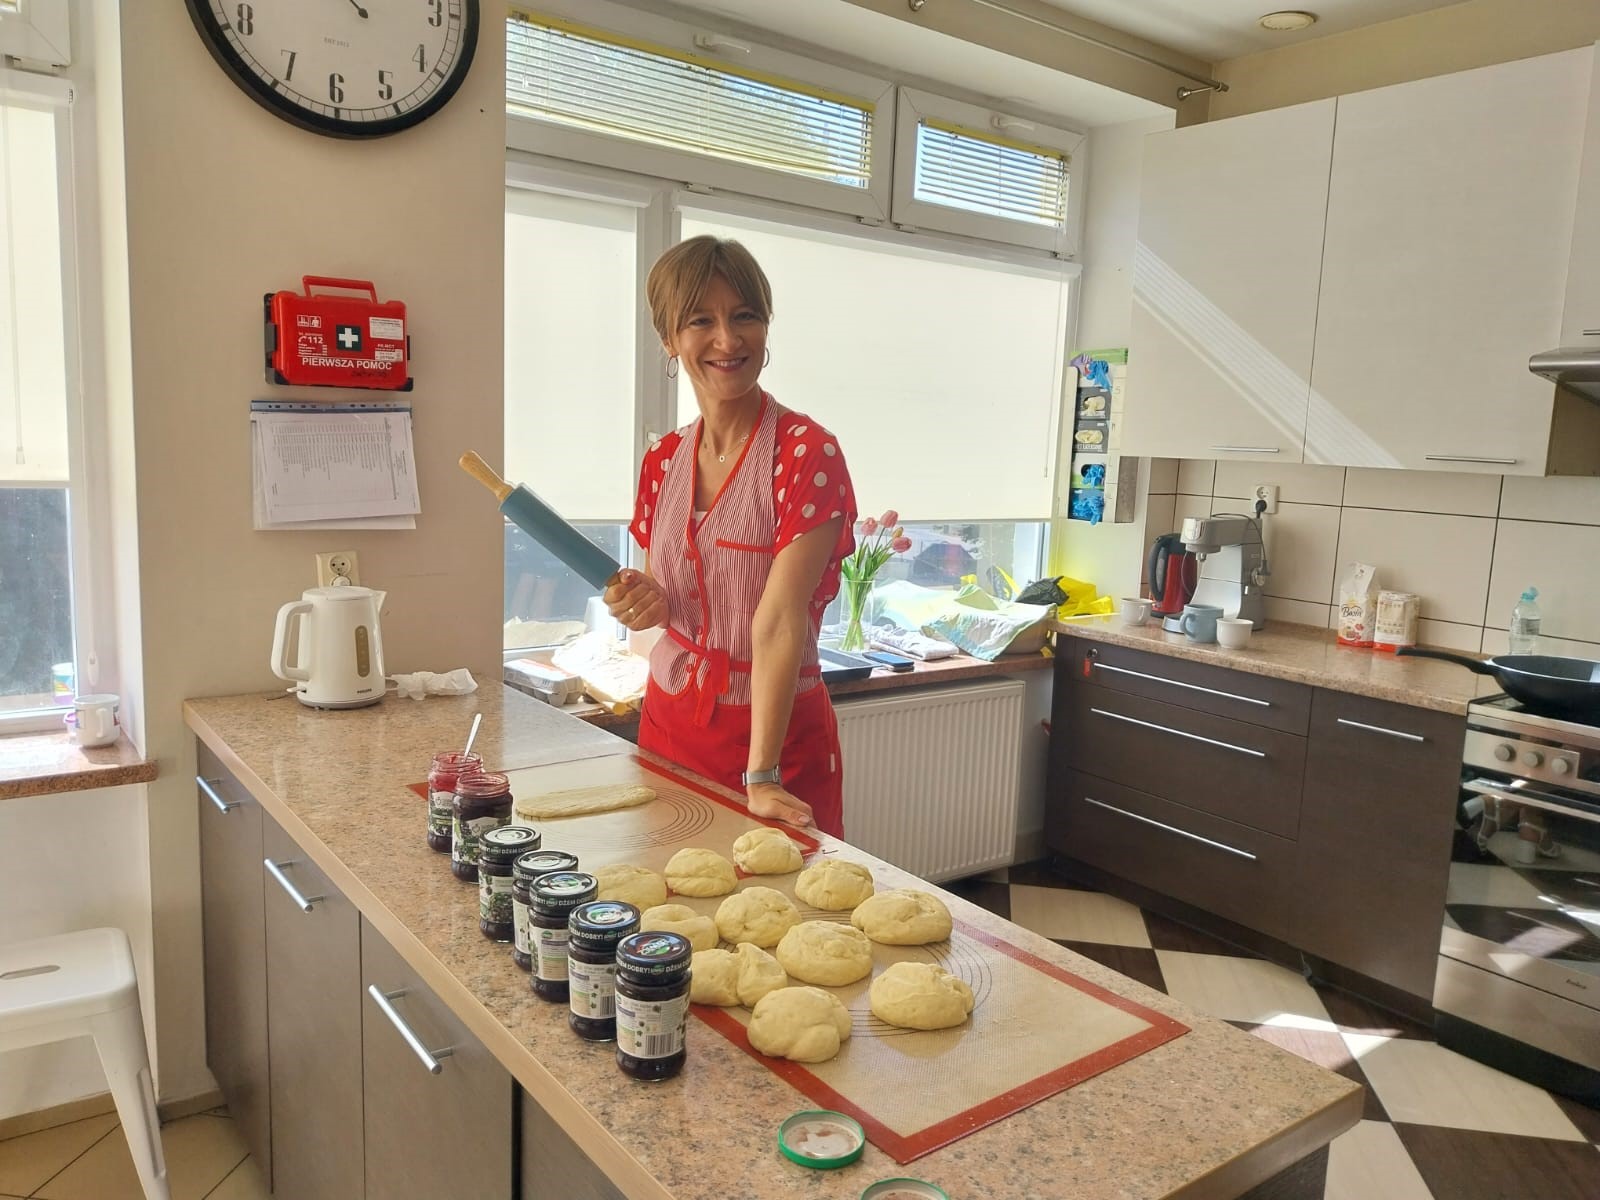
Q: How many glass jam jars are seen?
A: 7